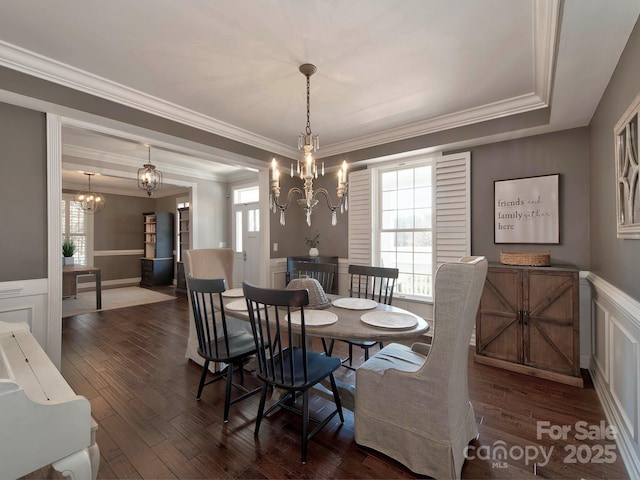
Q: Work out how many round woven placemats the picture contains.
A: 5